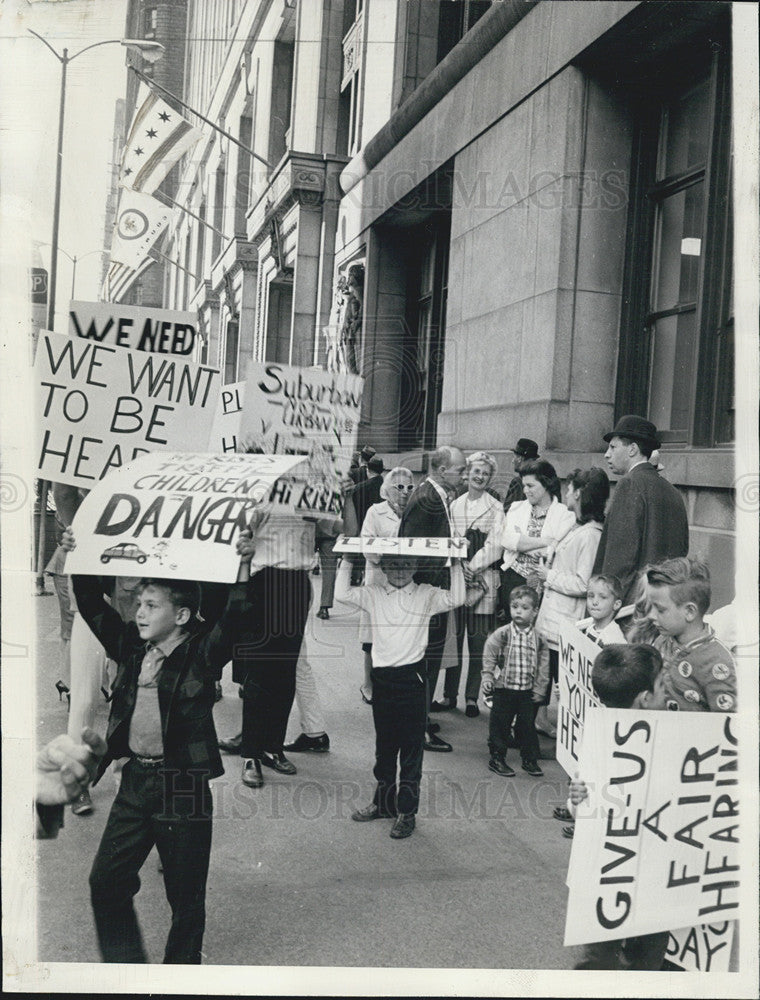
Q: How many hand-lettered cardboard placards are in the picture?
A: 9